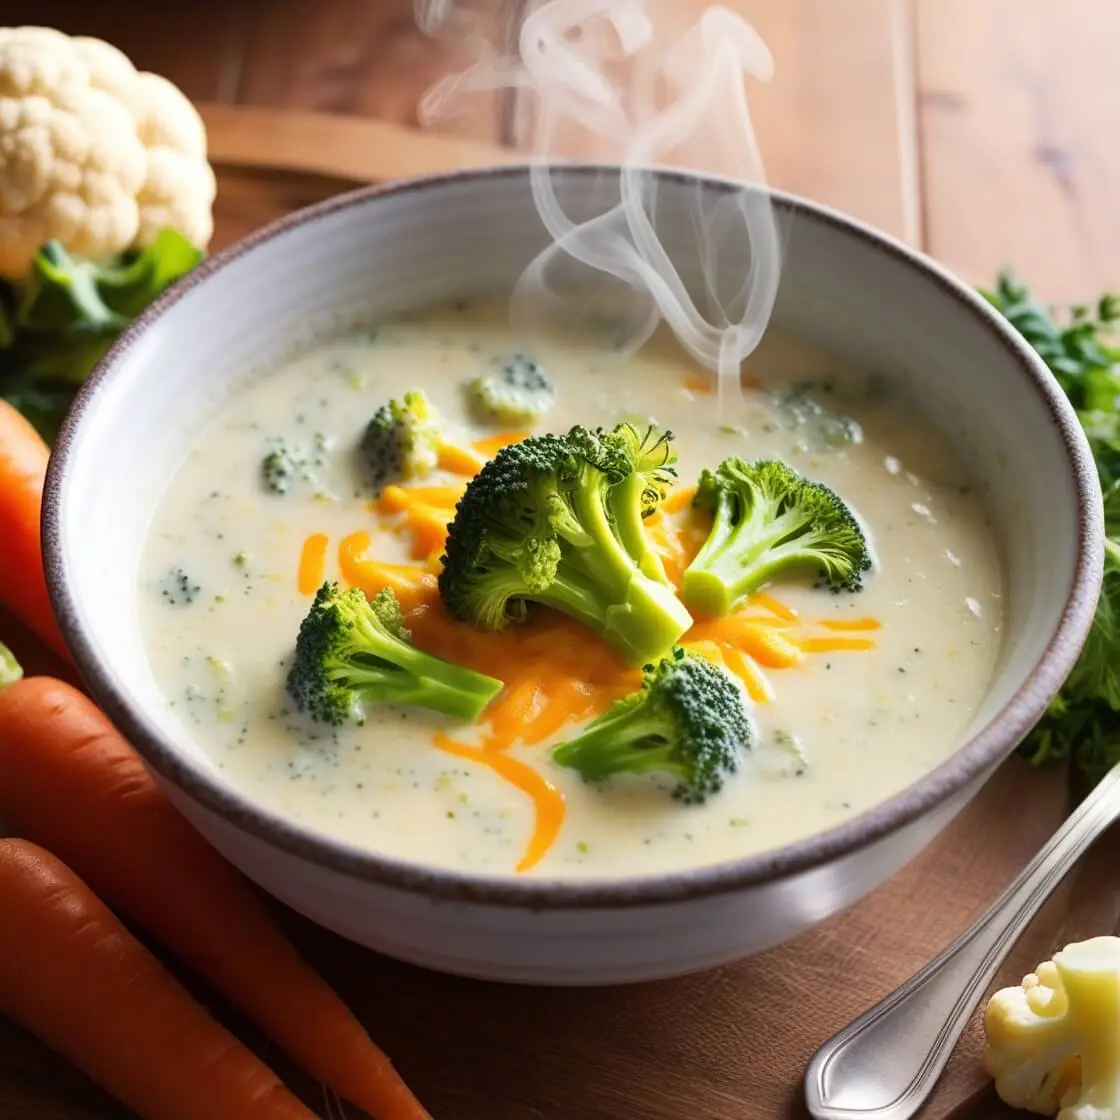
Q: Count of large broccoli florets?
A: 4